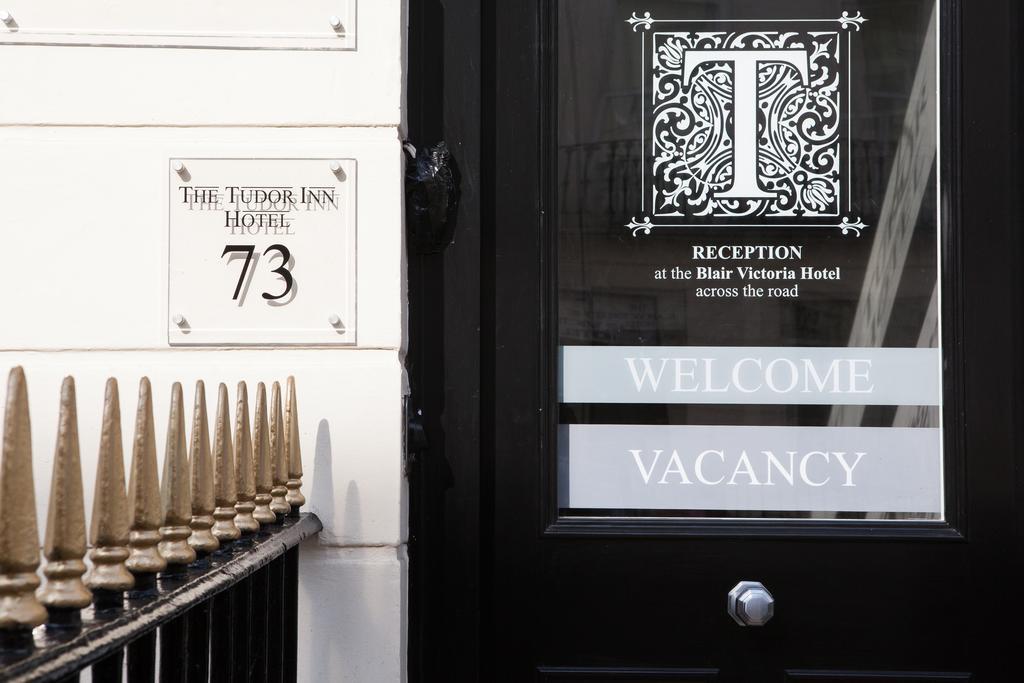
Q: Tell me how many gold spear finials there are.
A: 11